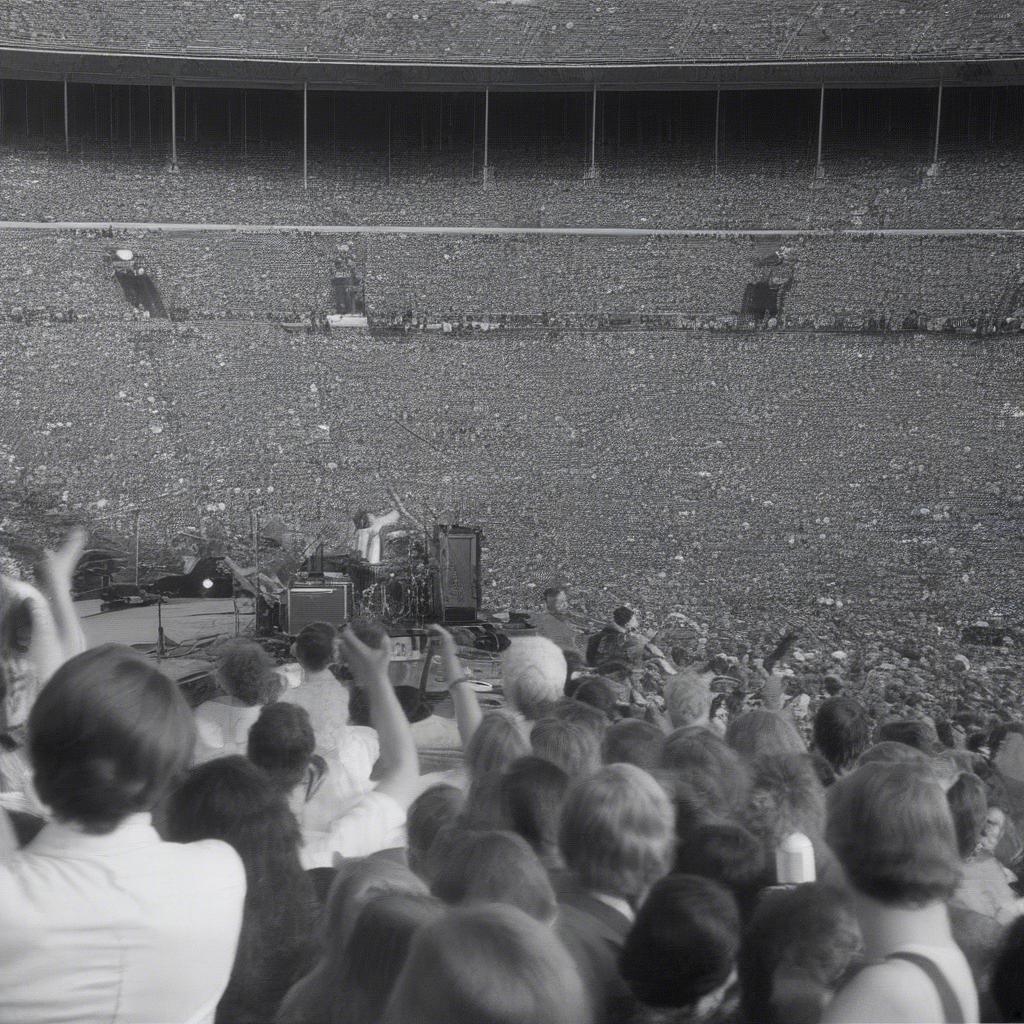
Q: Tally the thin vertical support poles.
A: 8